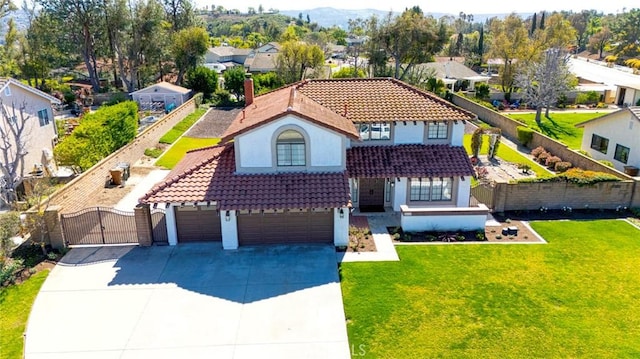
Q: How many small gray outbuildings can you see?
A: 1